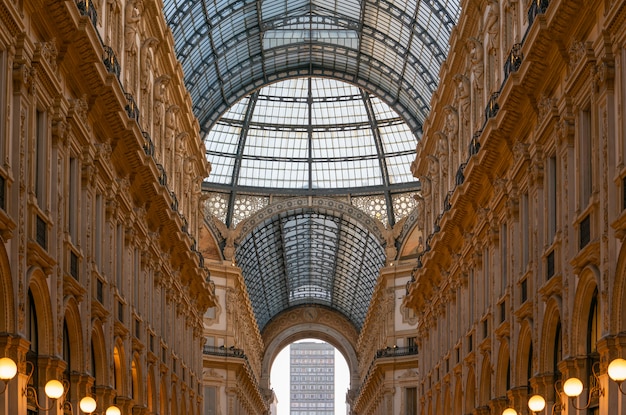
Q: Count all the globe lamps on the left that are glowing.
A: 4